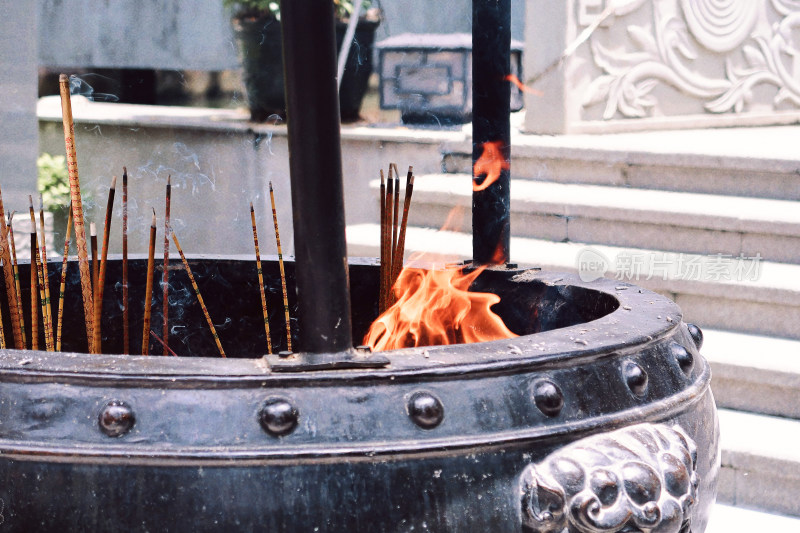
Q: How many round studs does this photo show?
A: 7